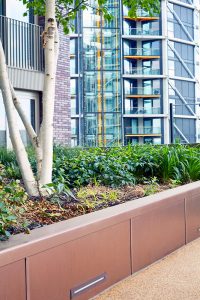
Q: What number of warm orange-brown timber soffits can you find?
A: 4